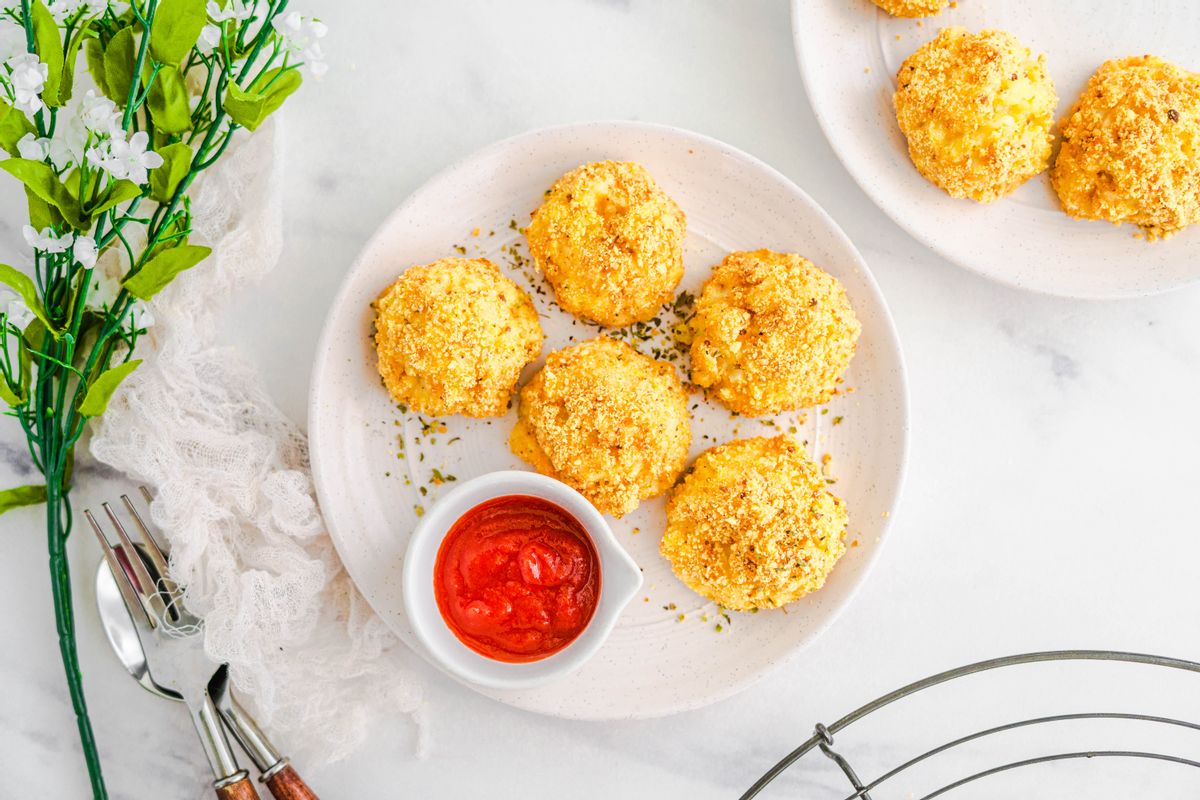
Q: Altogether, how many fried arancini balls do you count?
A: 8